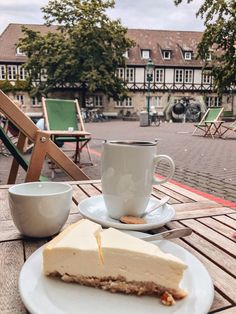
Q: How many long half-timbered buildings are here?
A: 1